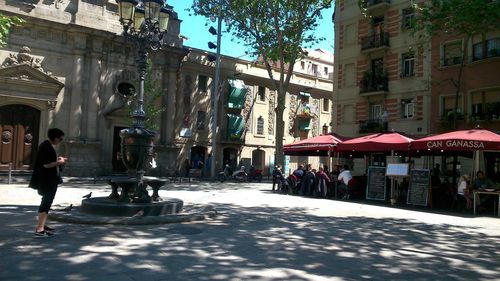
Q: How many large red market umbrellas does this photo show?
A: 3